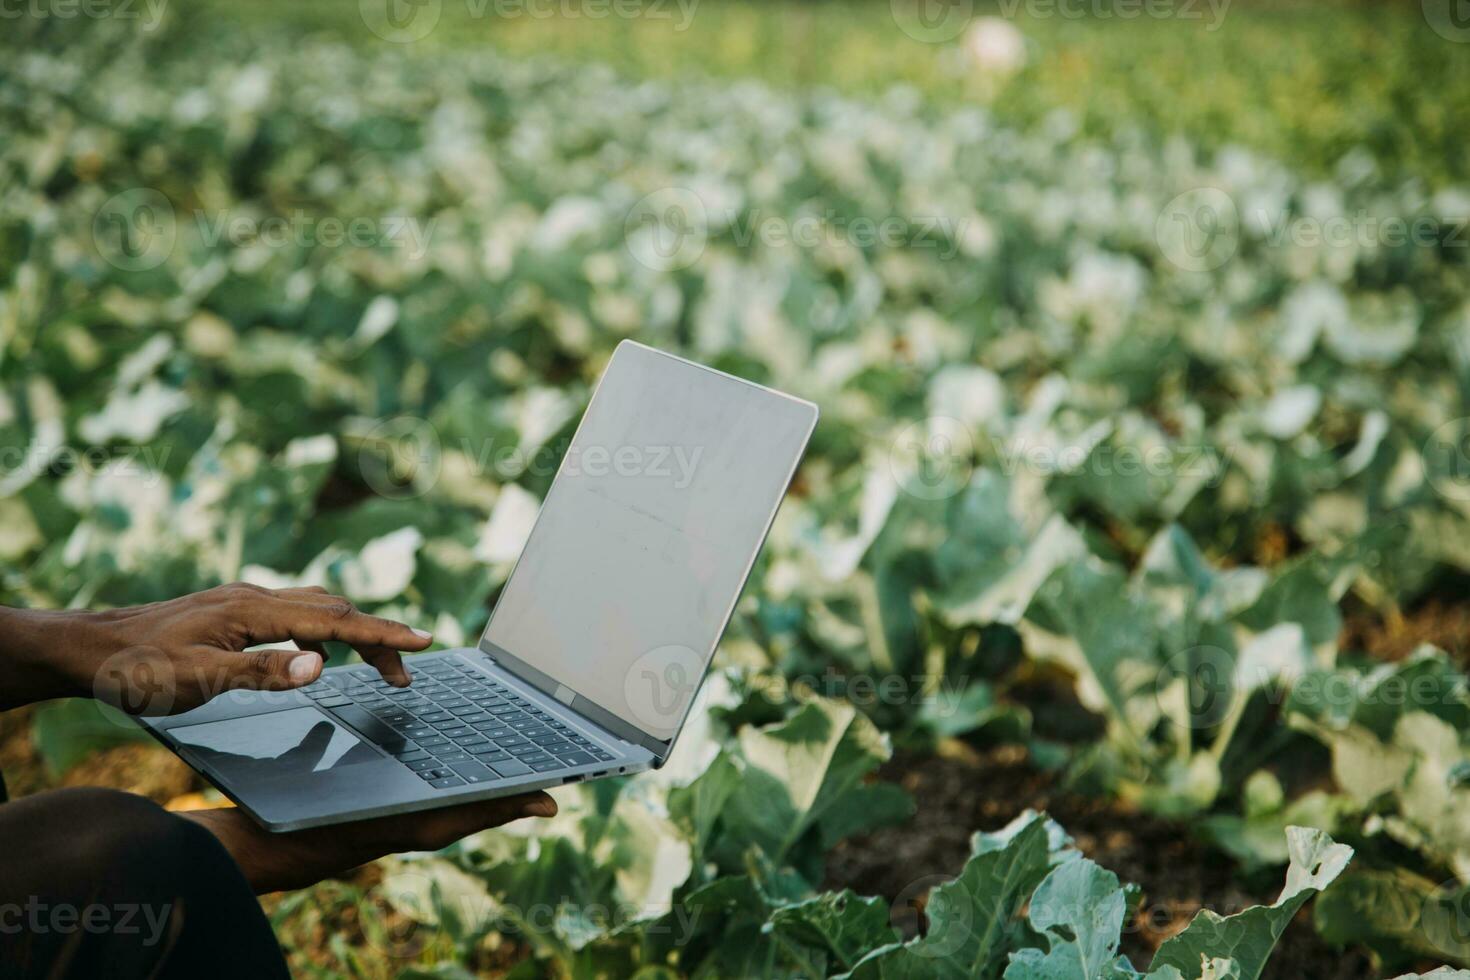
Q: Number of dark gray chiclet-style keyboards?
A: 1